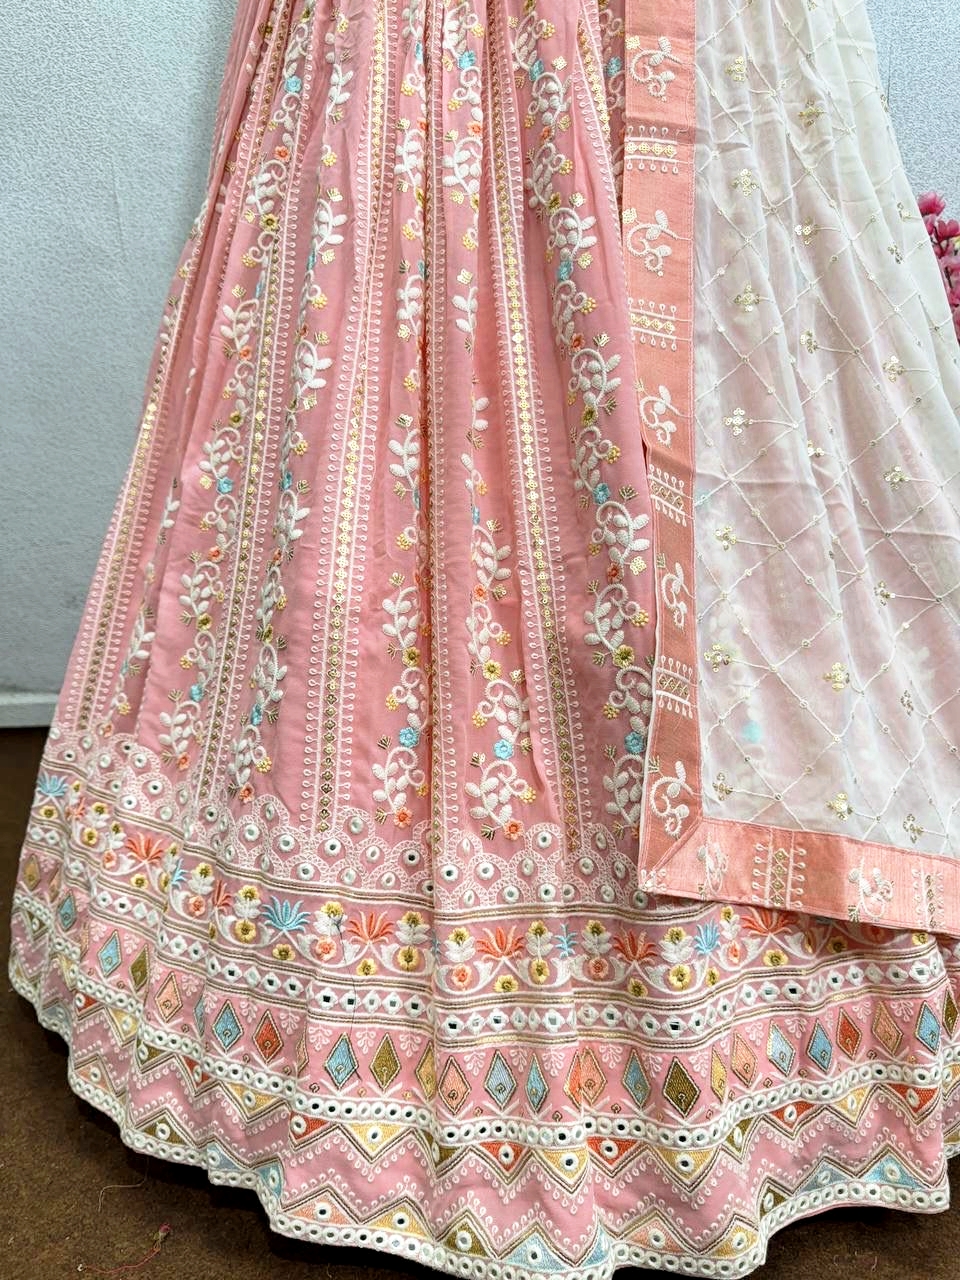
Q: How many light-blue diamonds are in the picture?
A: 11